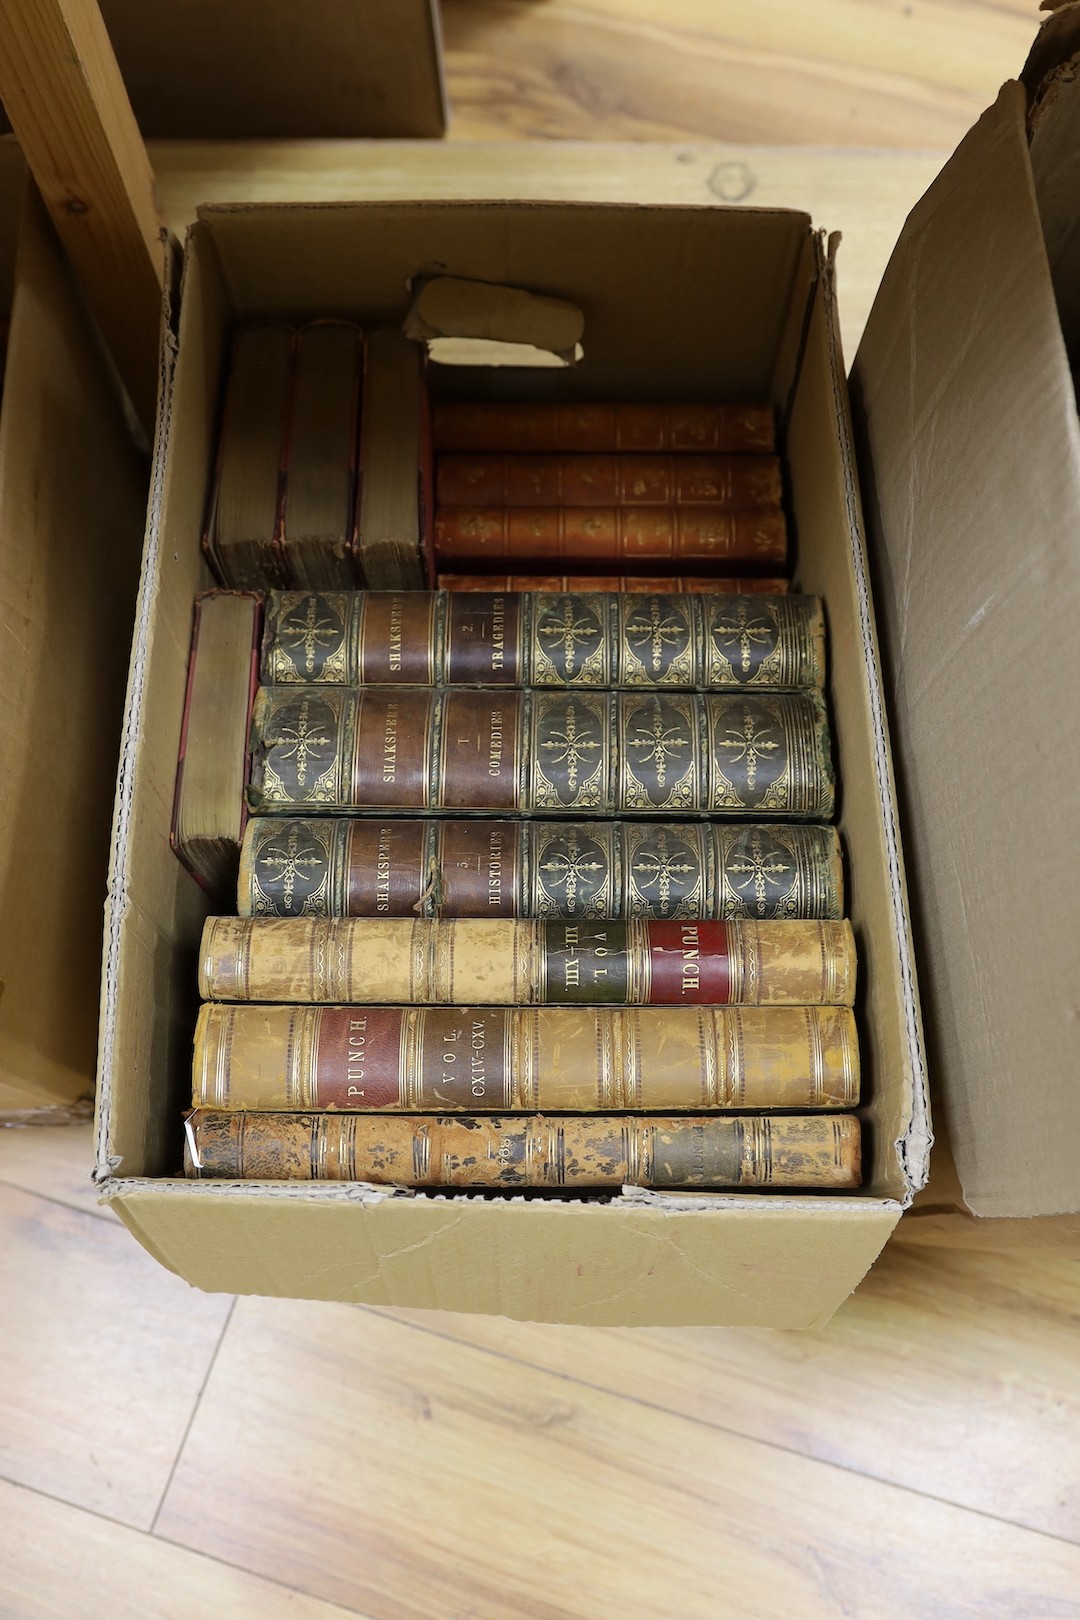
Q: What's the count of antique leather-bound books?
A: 14